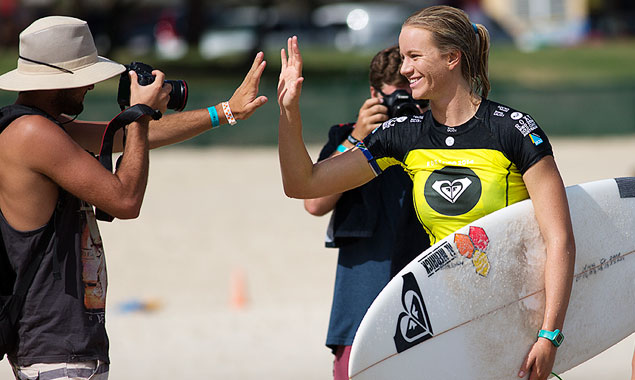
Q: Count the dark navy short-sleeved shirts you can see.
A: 1